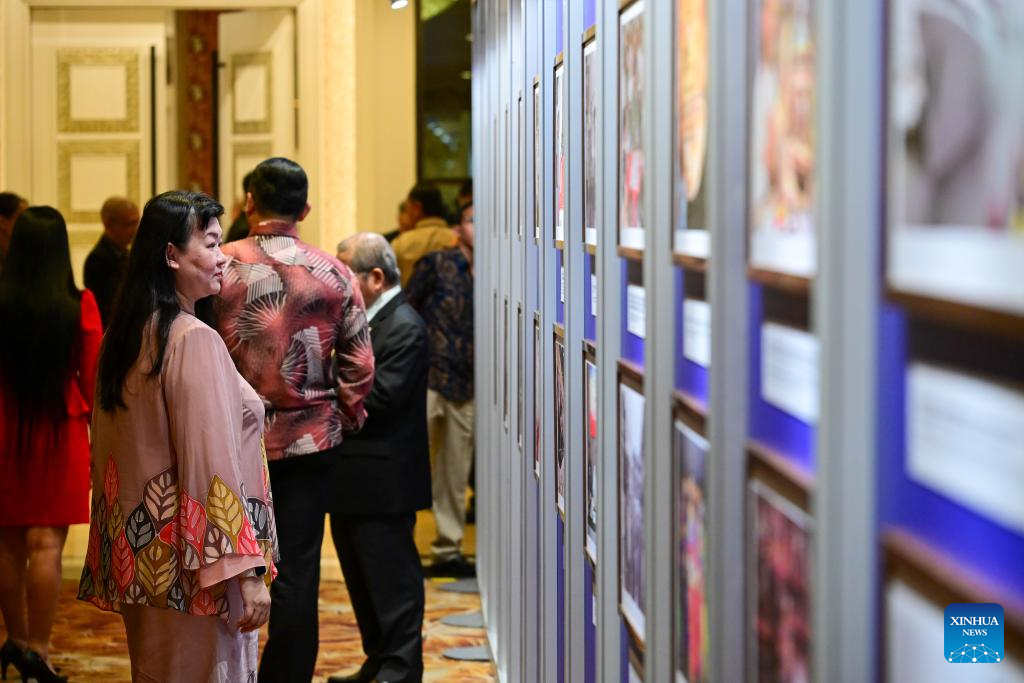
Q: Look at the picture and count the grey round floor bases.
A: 3